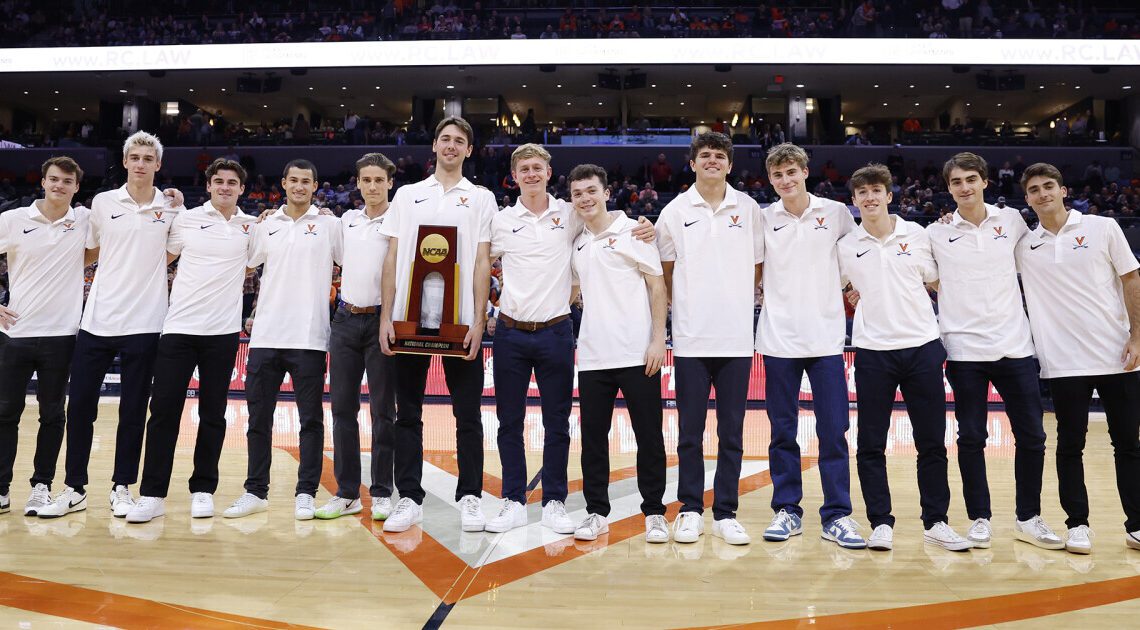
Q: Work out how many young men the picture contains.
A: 13